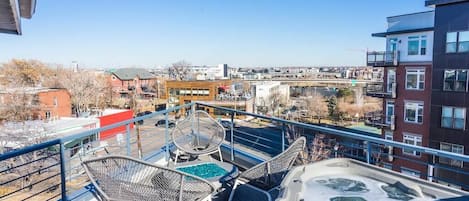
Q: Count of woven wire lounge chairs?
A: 3